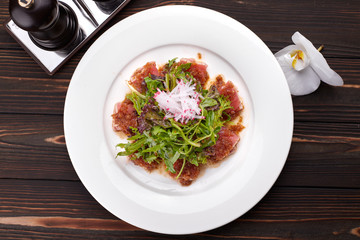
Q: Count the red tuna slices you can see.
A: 7